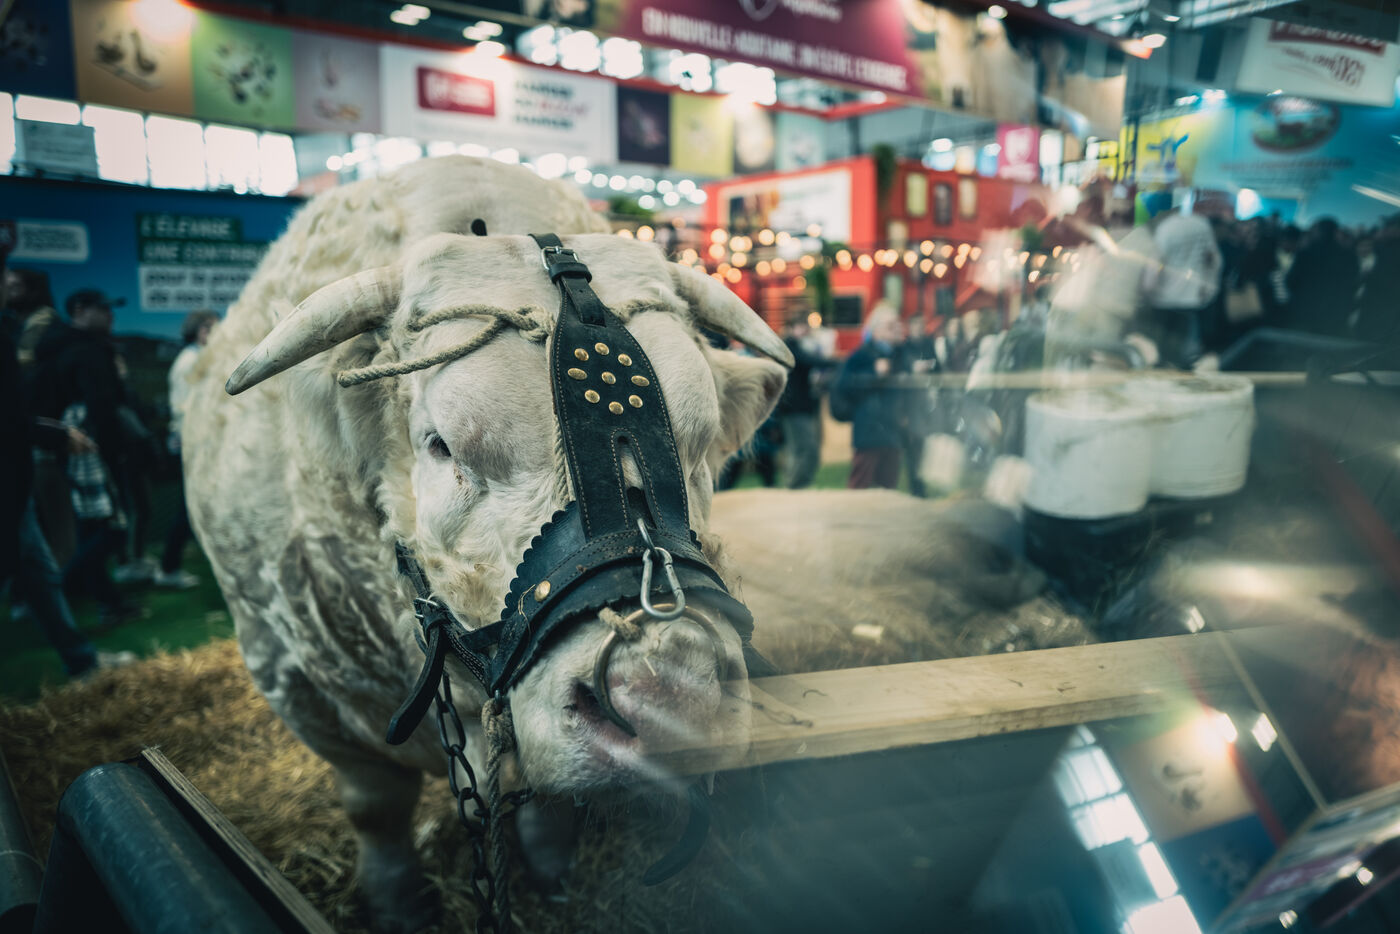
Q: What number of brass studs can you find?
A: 10